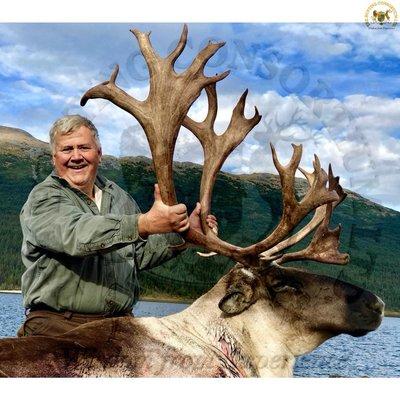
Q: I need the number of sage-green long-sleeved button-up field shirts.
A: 1